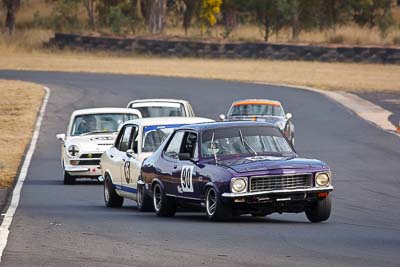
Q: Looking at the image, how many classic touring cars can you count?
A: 5